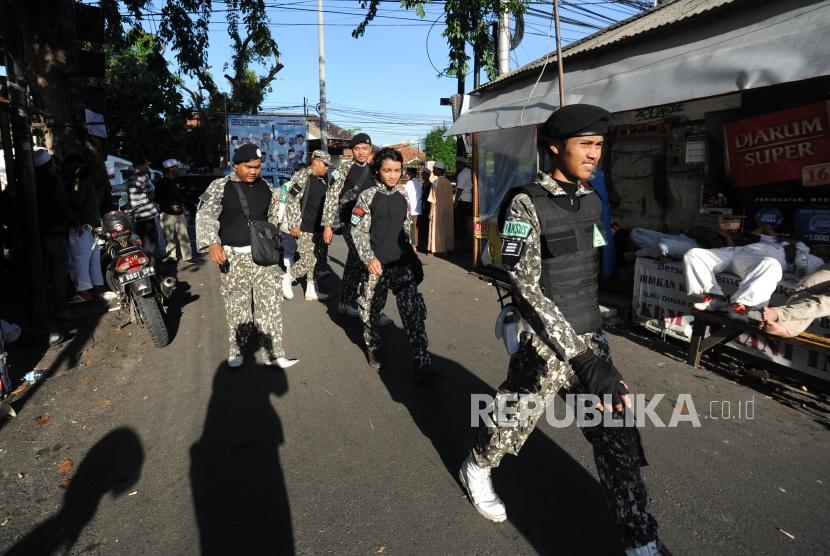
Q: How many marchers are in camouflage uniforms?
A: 5